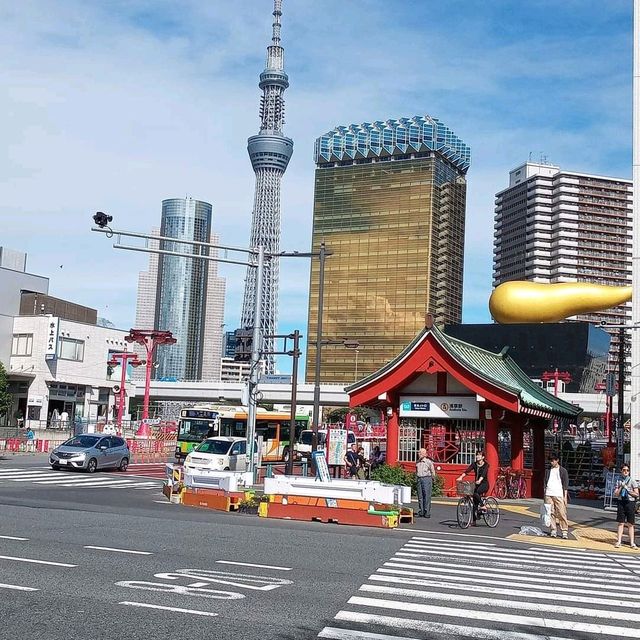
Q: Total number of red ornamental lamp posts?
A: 4